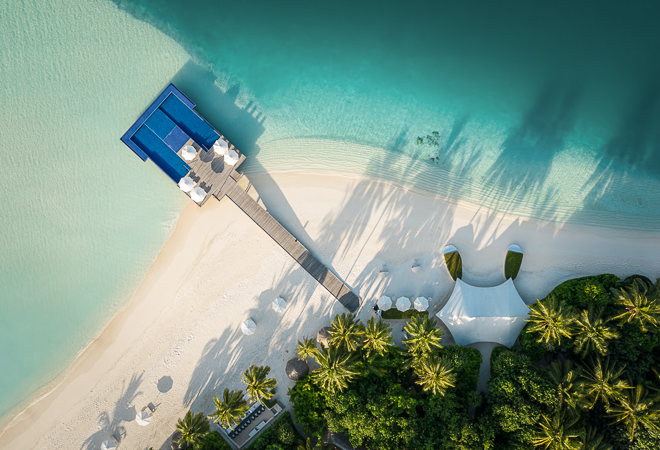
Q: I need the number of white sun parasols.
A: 12